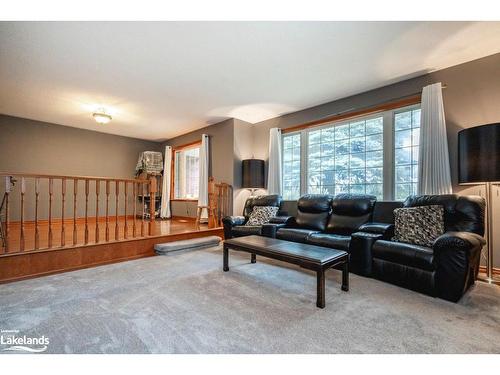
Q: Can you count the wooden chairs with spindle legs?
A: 1